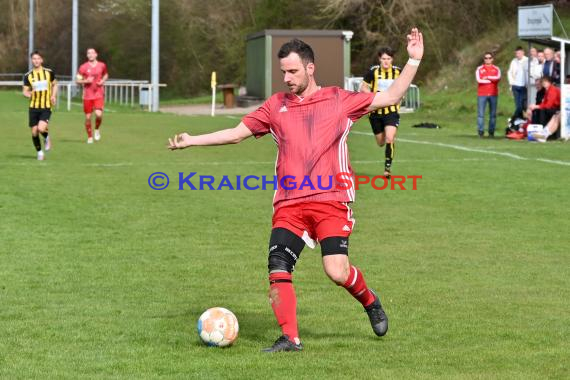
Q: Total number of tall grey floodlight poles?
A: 3